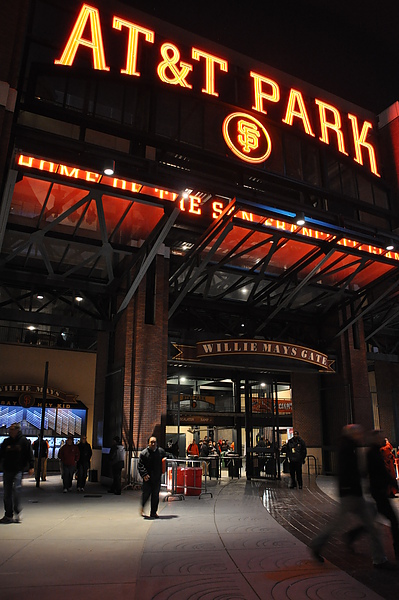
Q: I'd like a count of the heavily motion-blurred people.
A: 2